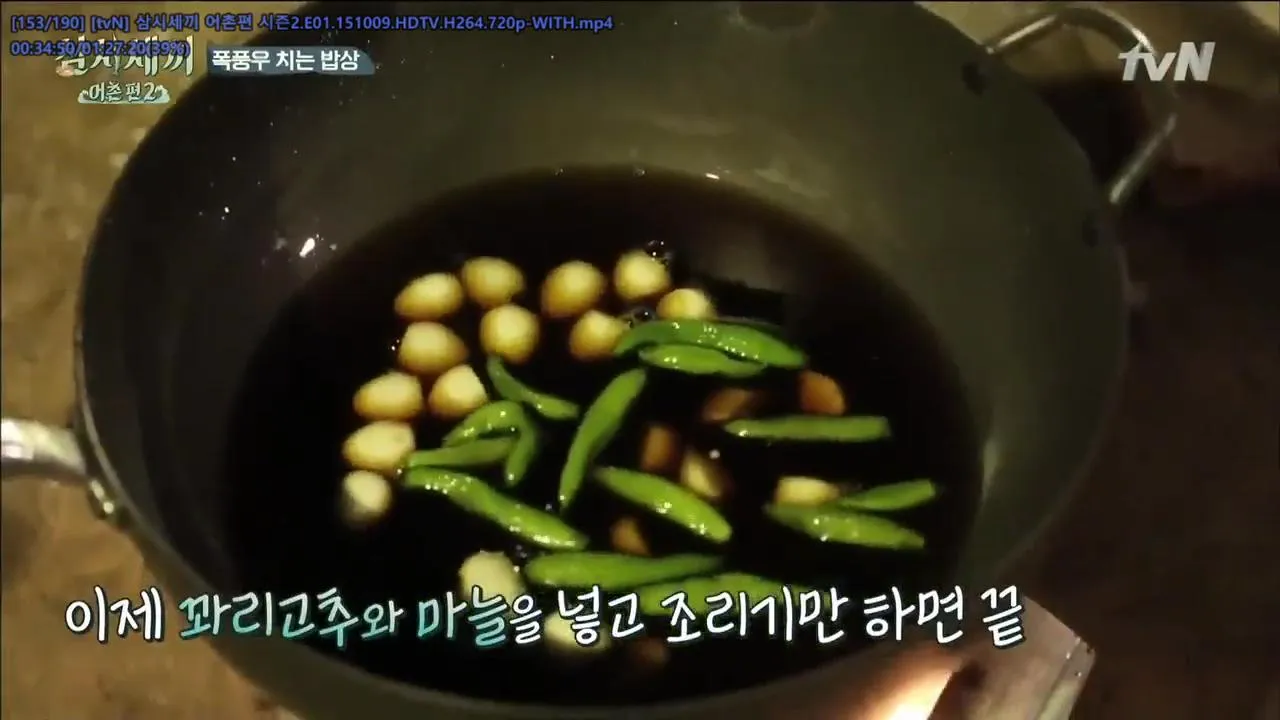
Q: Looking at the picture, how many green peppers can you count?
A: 13